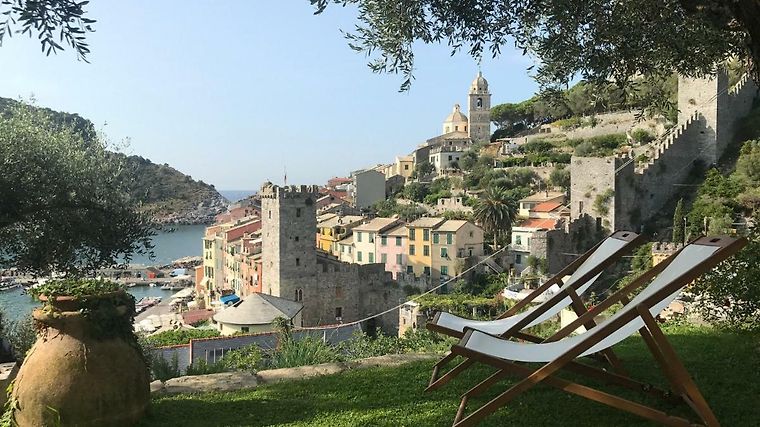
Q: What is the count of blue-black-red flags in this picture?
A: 0